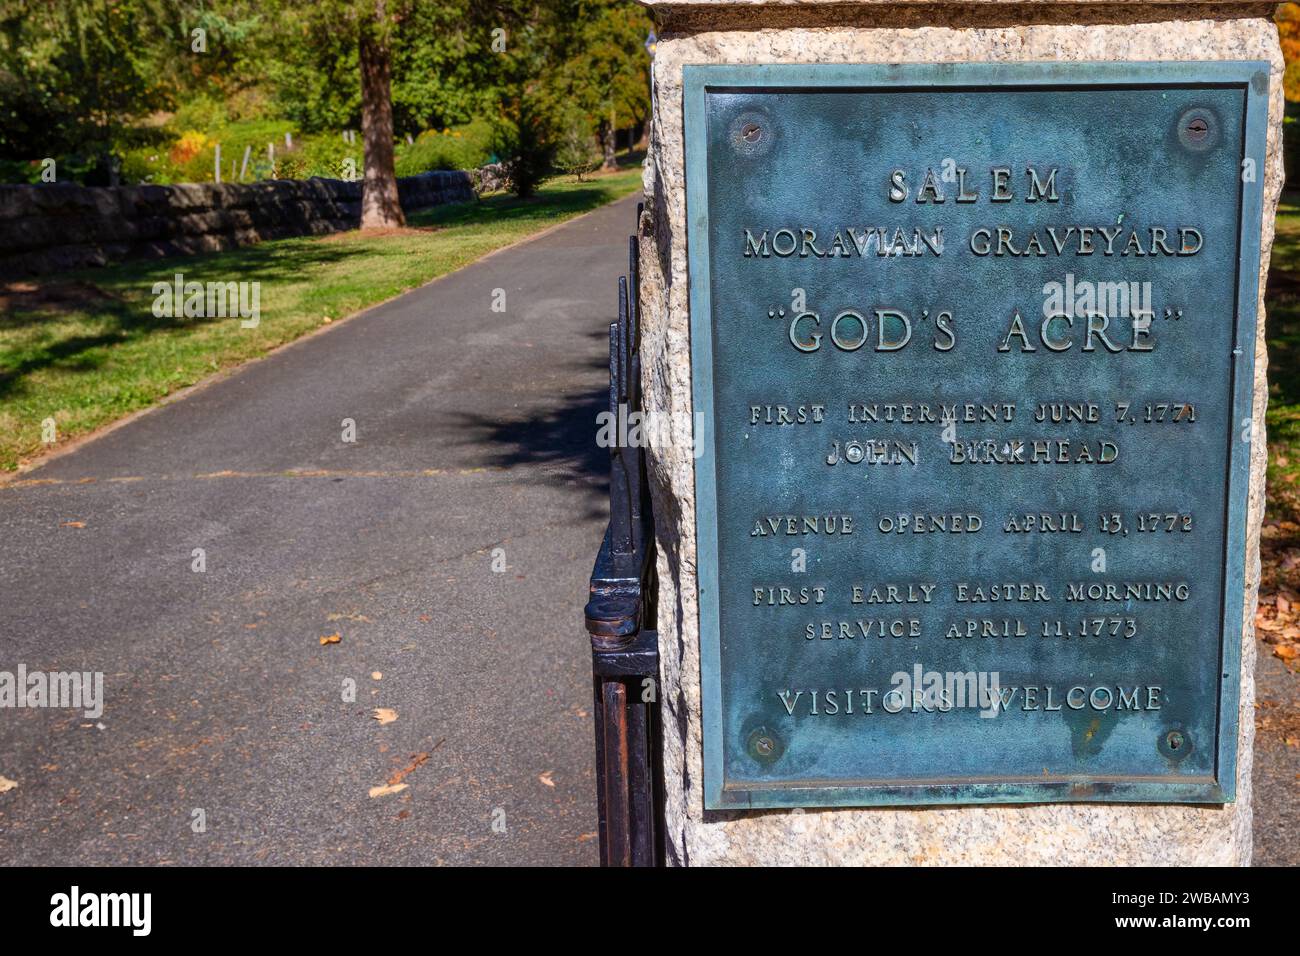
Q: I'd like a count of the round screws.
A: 4